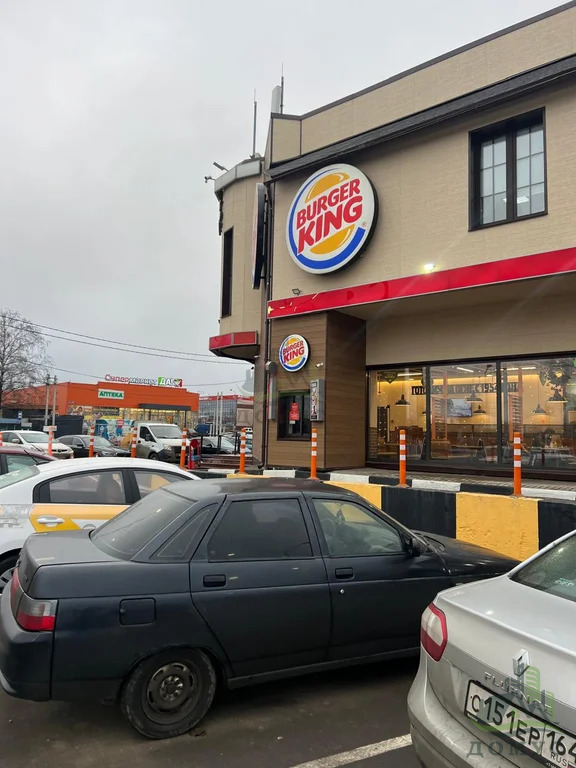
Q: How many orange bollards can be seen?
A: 9